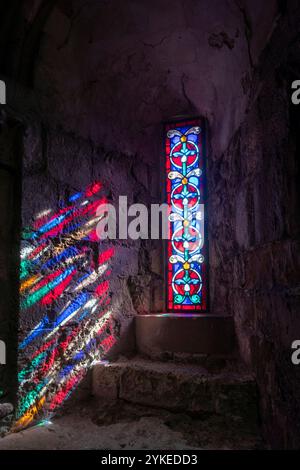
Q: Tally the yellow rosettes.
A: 4